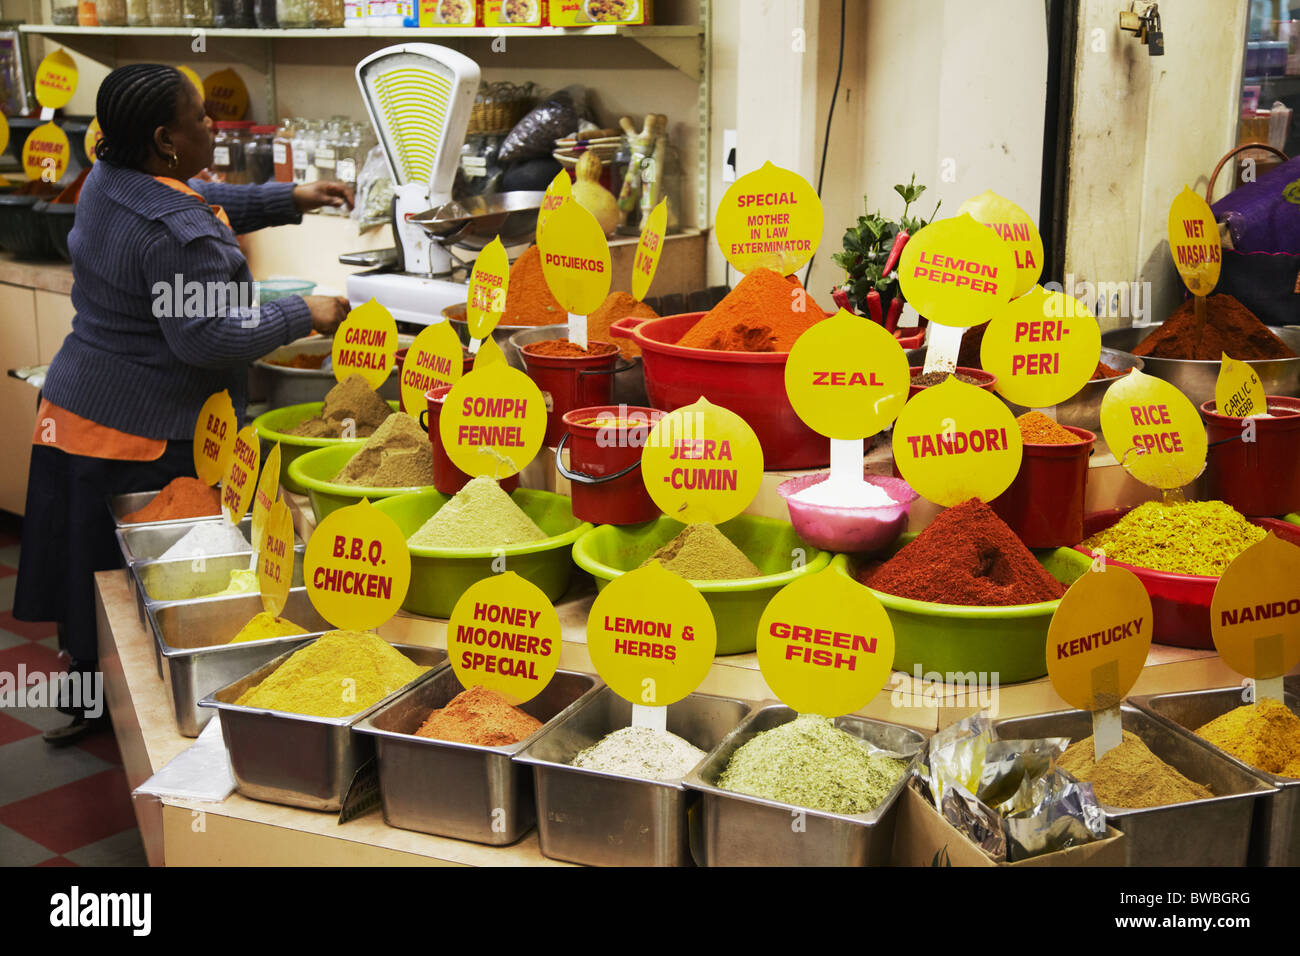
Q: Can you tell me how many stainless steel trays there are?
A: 10